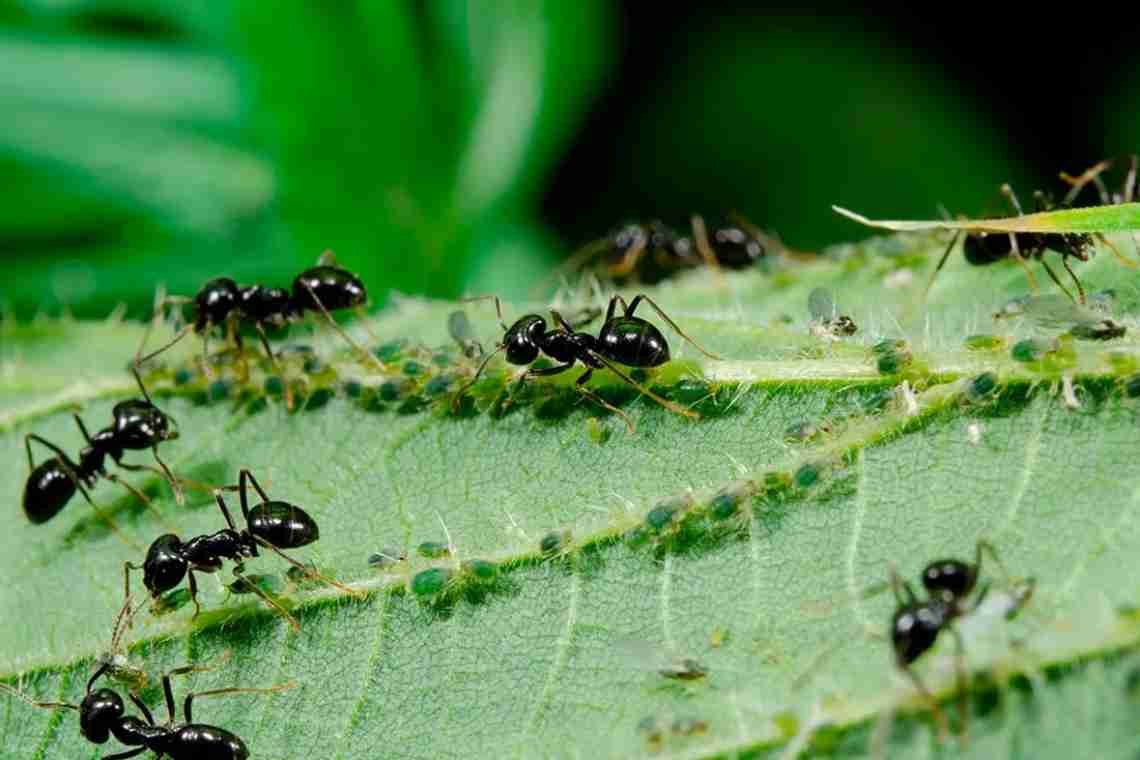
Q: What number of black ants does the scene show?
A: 8